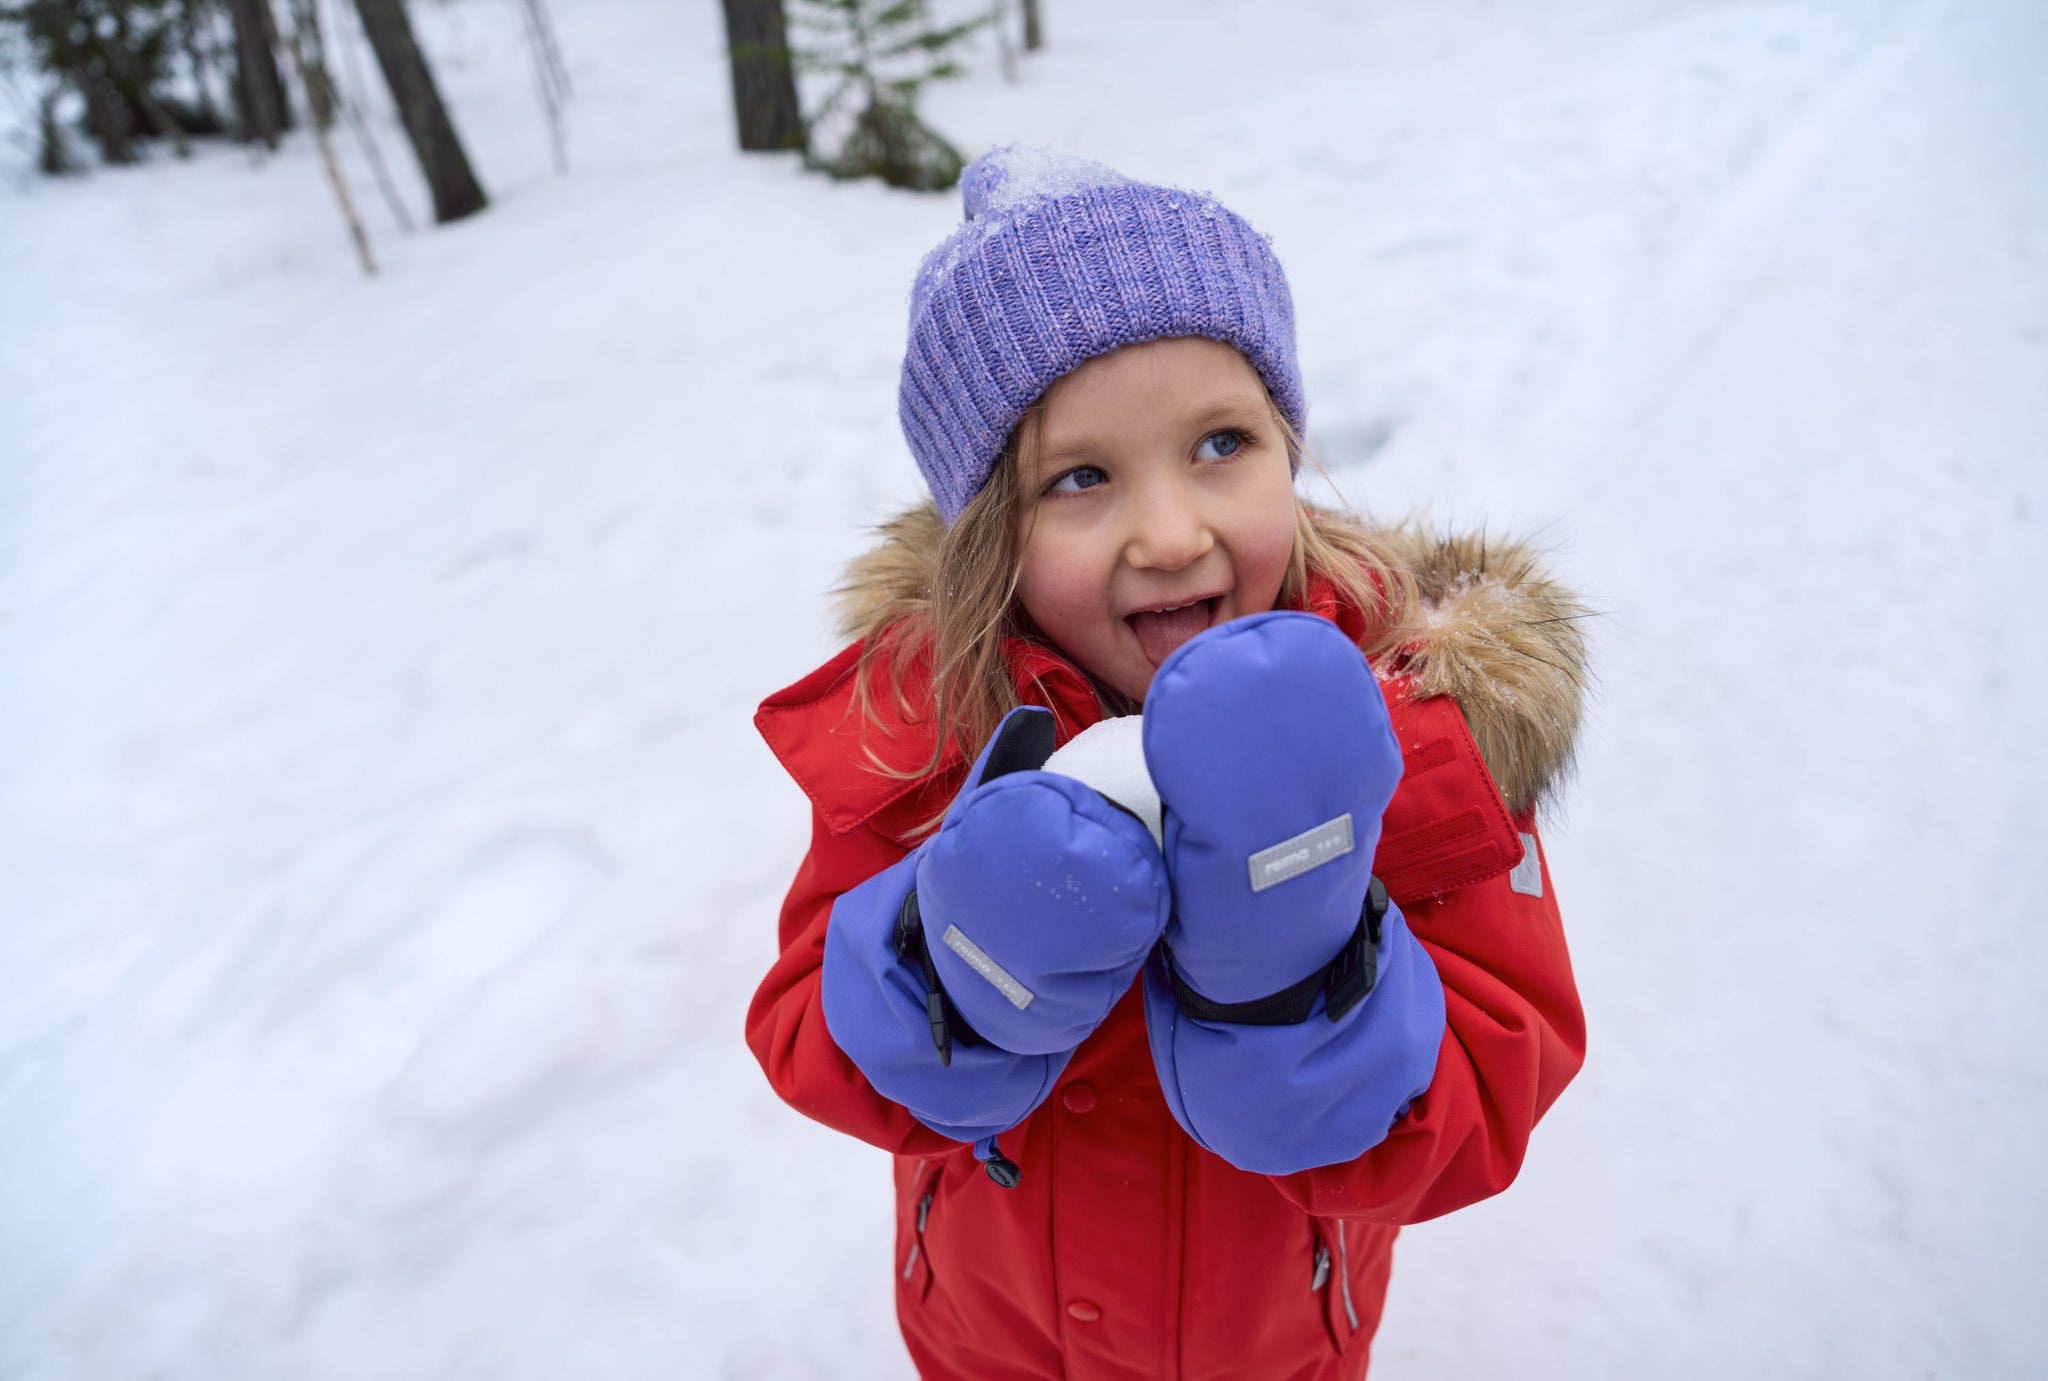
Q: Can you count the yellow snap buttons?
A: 0